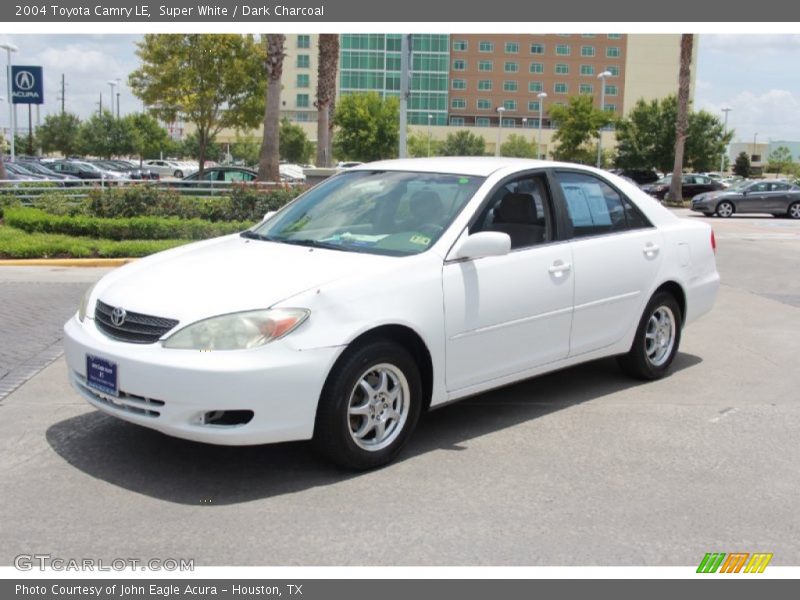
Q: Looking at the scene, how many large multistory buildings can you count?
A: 1